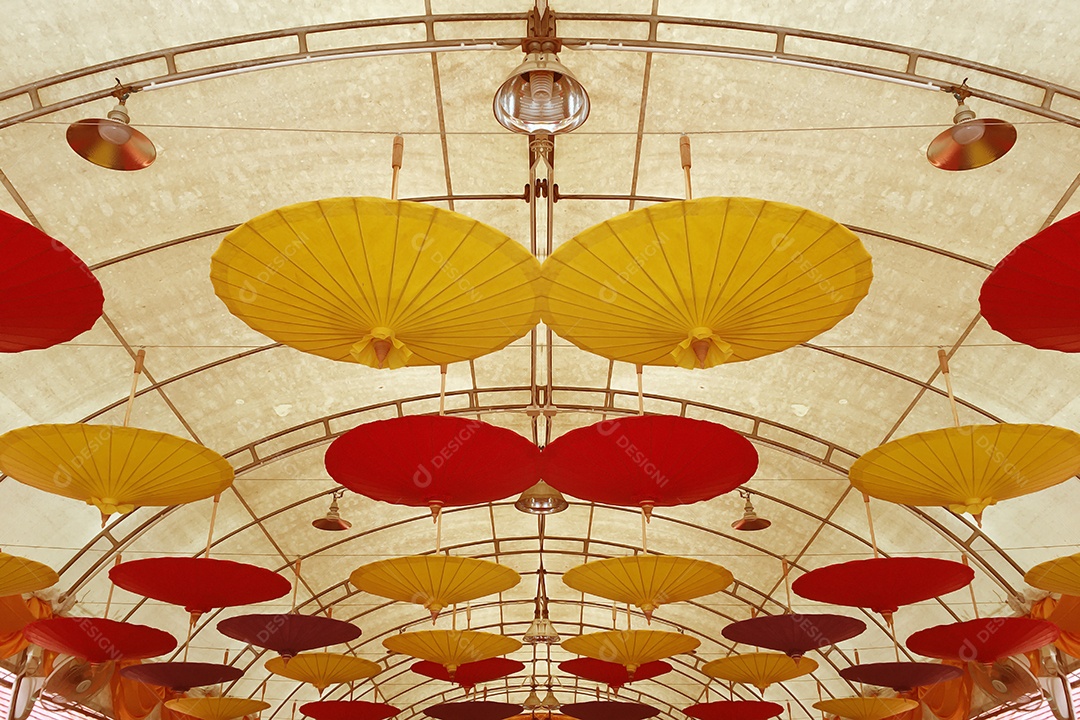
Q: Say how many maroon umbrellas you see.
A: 6